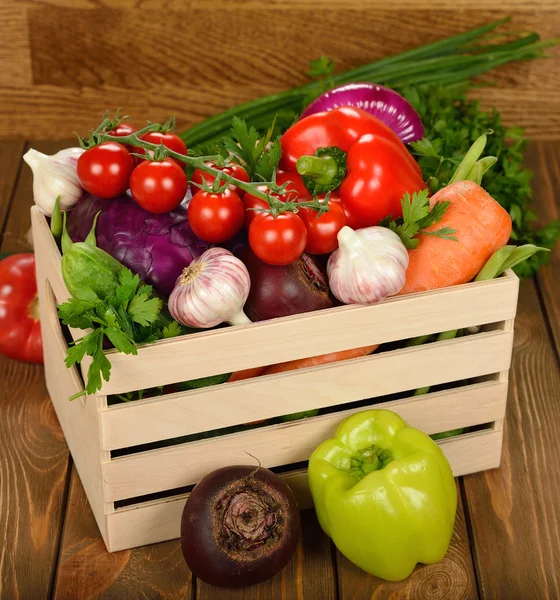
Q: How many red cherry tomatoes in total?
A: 9